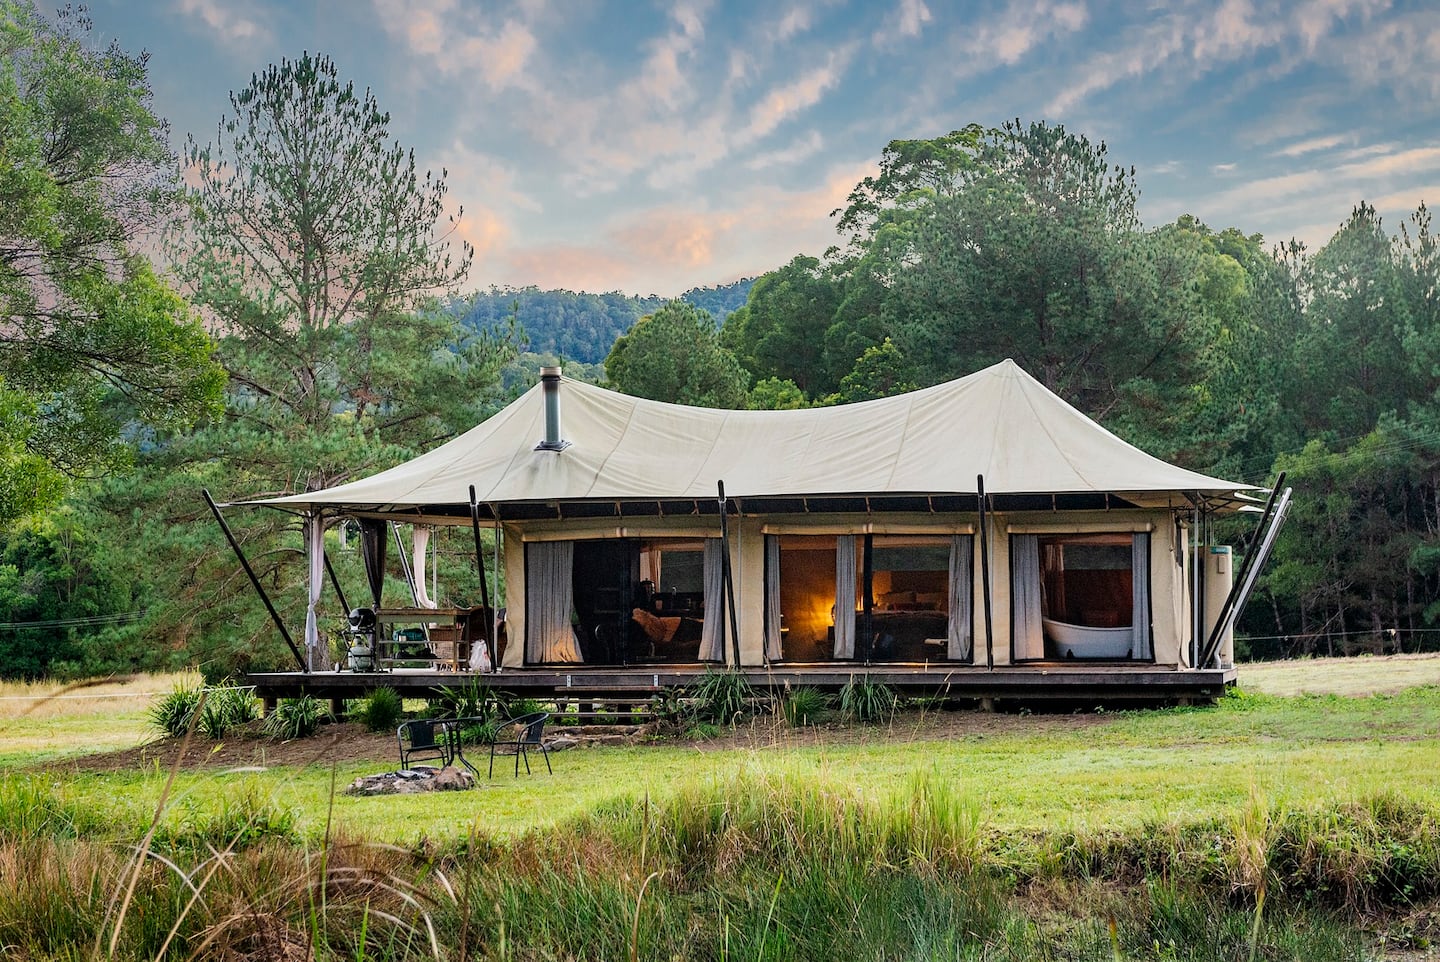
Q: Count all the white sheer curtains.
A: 2